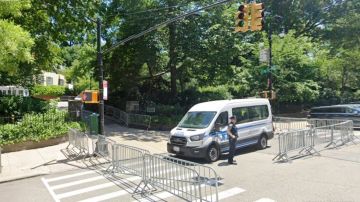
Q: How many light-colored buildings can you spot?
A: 1